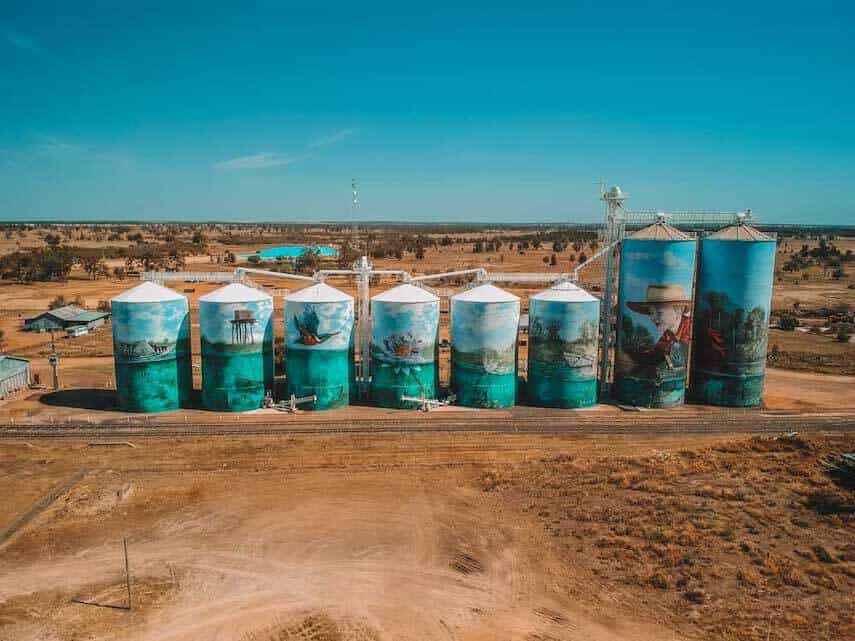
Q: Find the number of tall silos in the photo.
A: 2